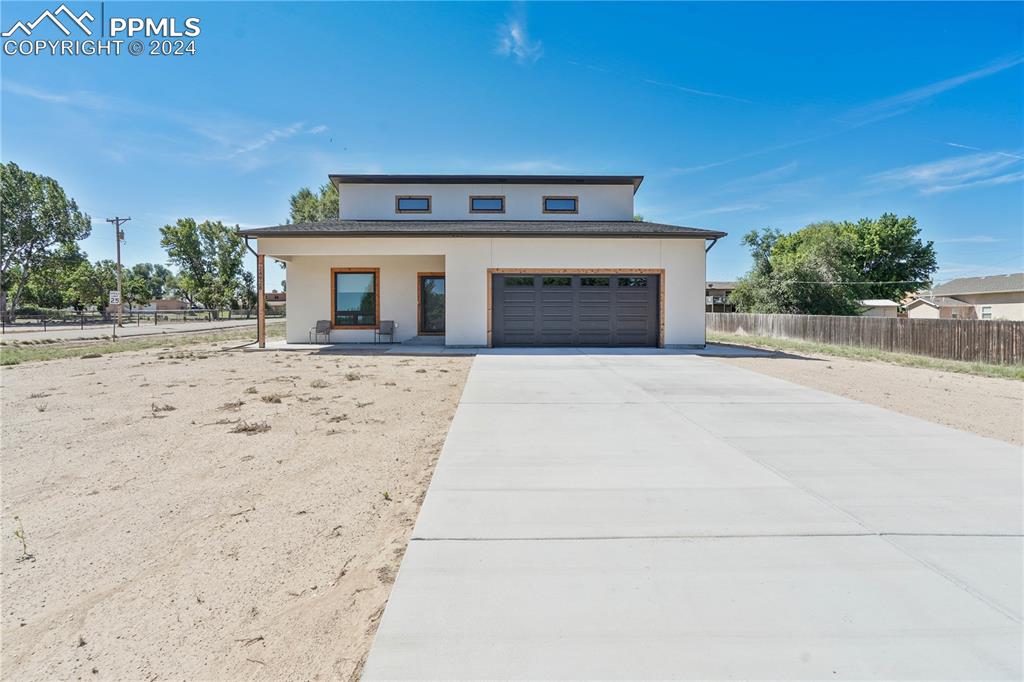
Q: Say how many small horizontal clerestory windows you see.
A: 3